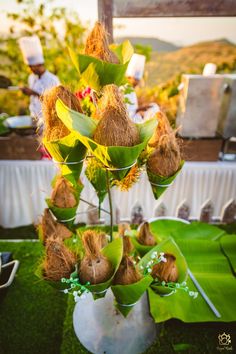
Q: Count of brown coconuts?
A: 13